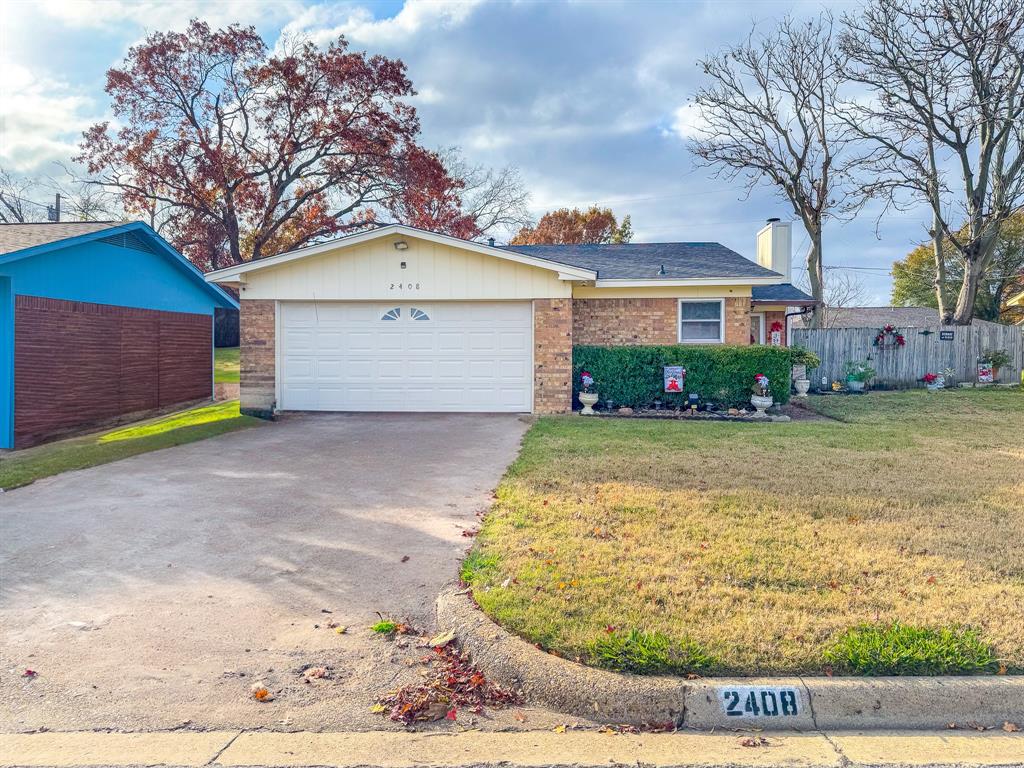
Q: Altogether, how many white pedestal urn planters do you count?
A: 3